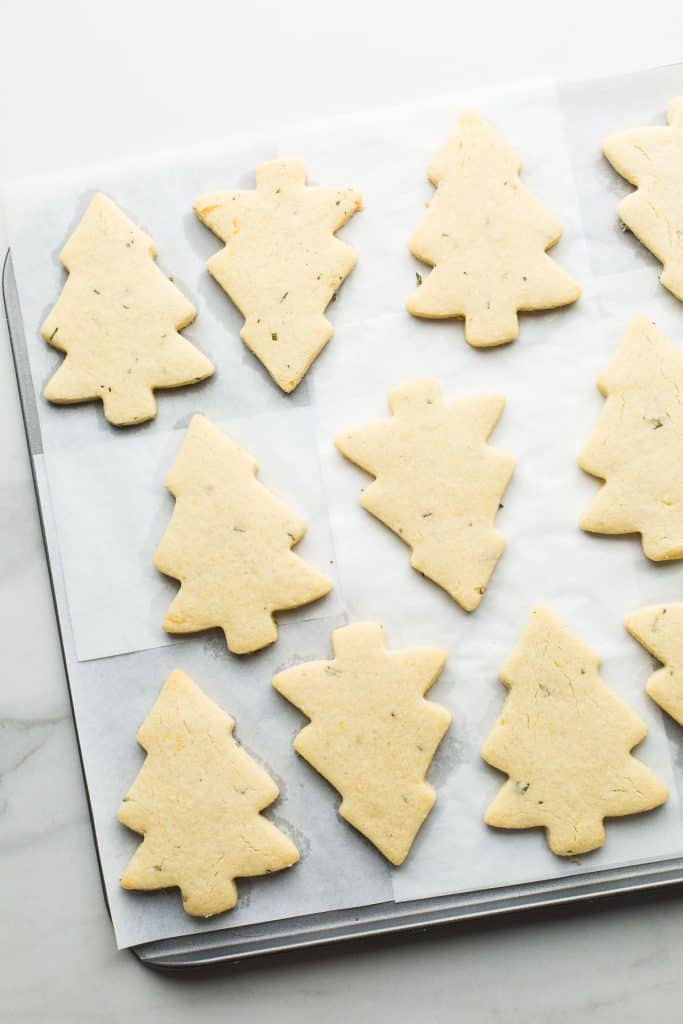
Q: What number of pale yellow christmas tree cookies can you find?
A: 11